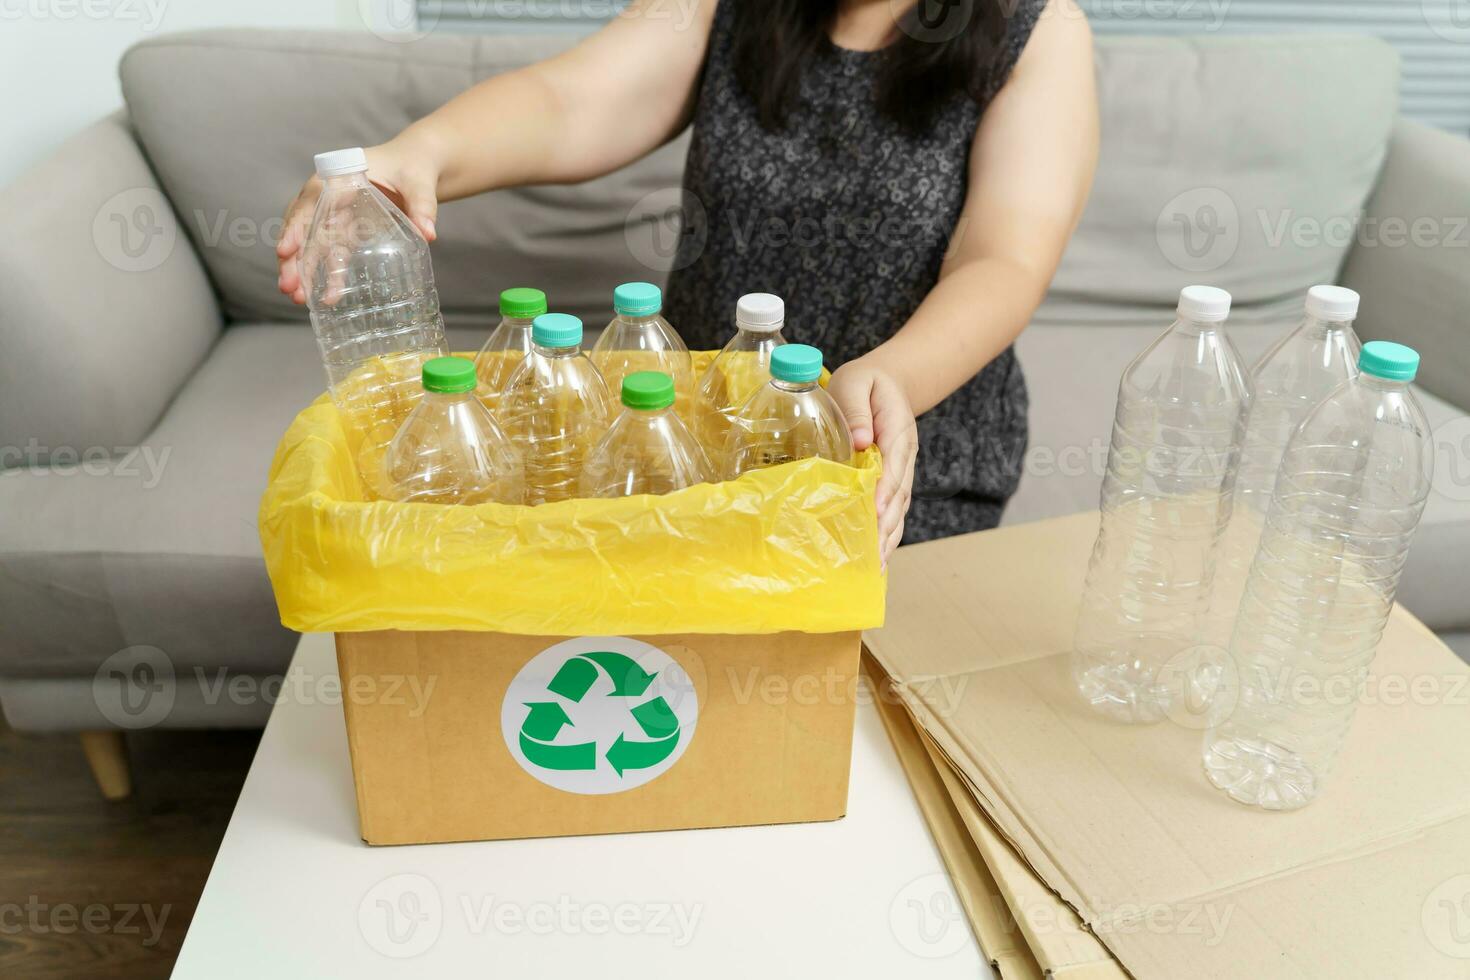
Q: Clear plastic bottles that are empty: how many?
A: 11